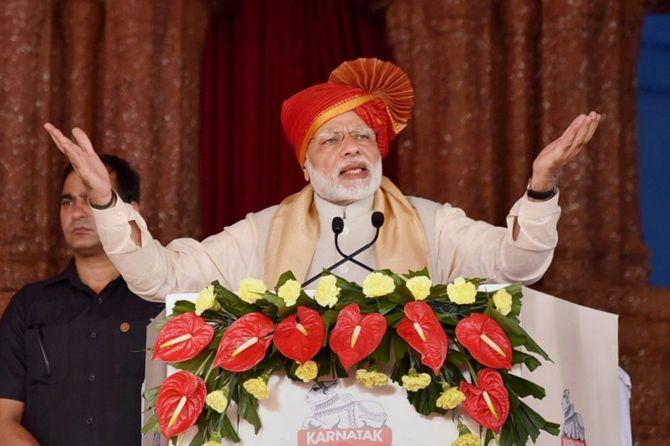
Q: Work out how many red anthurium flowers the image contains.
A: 8